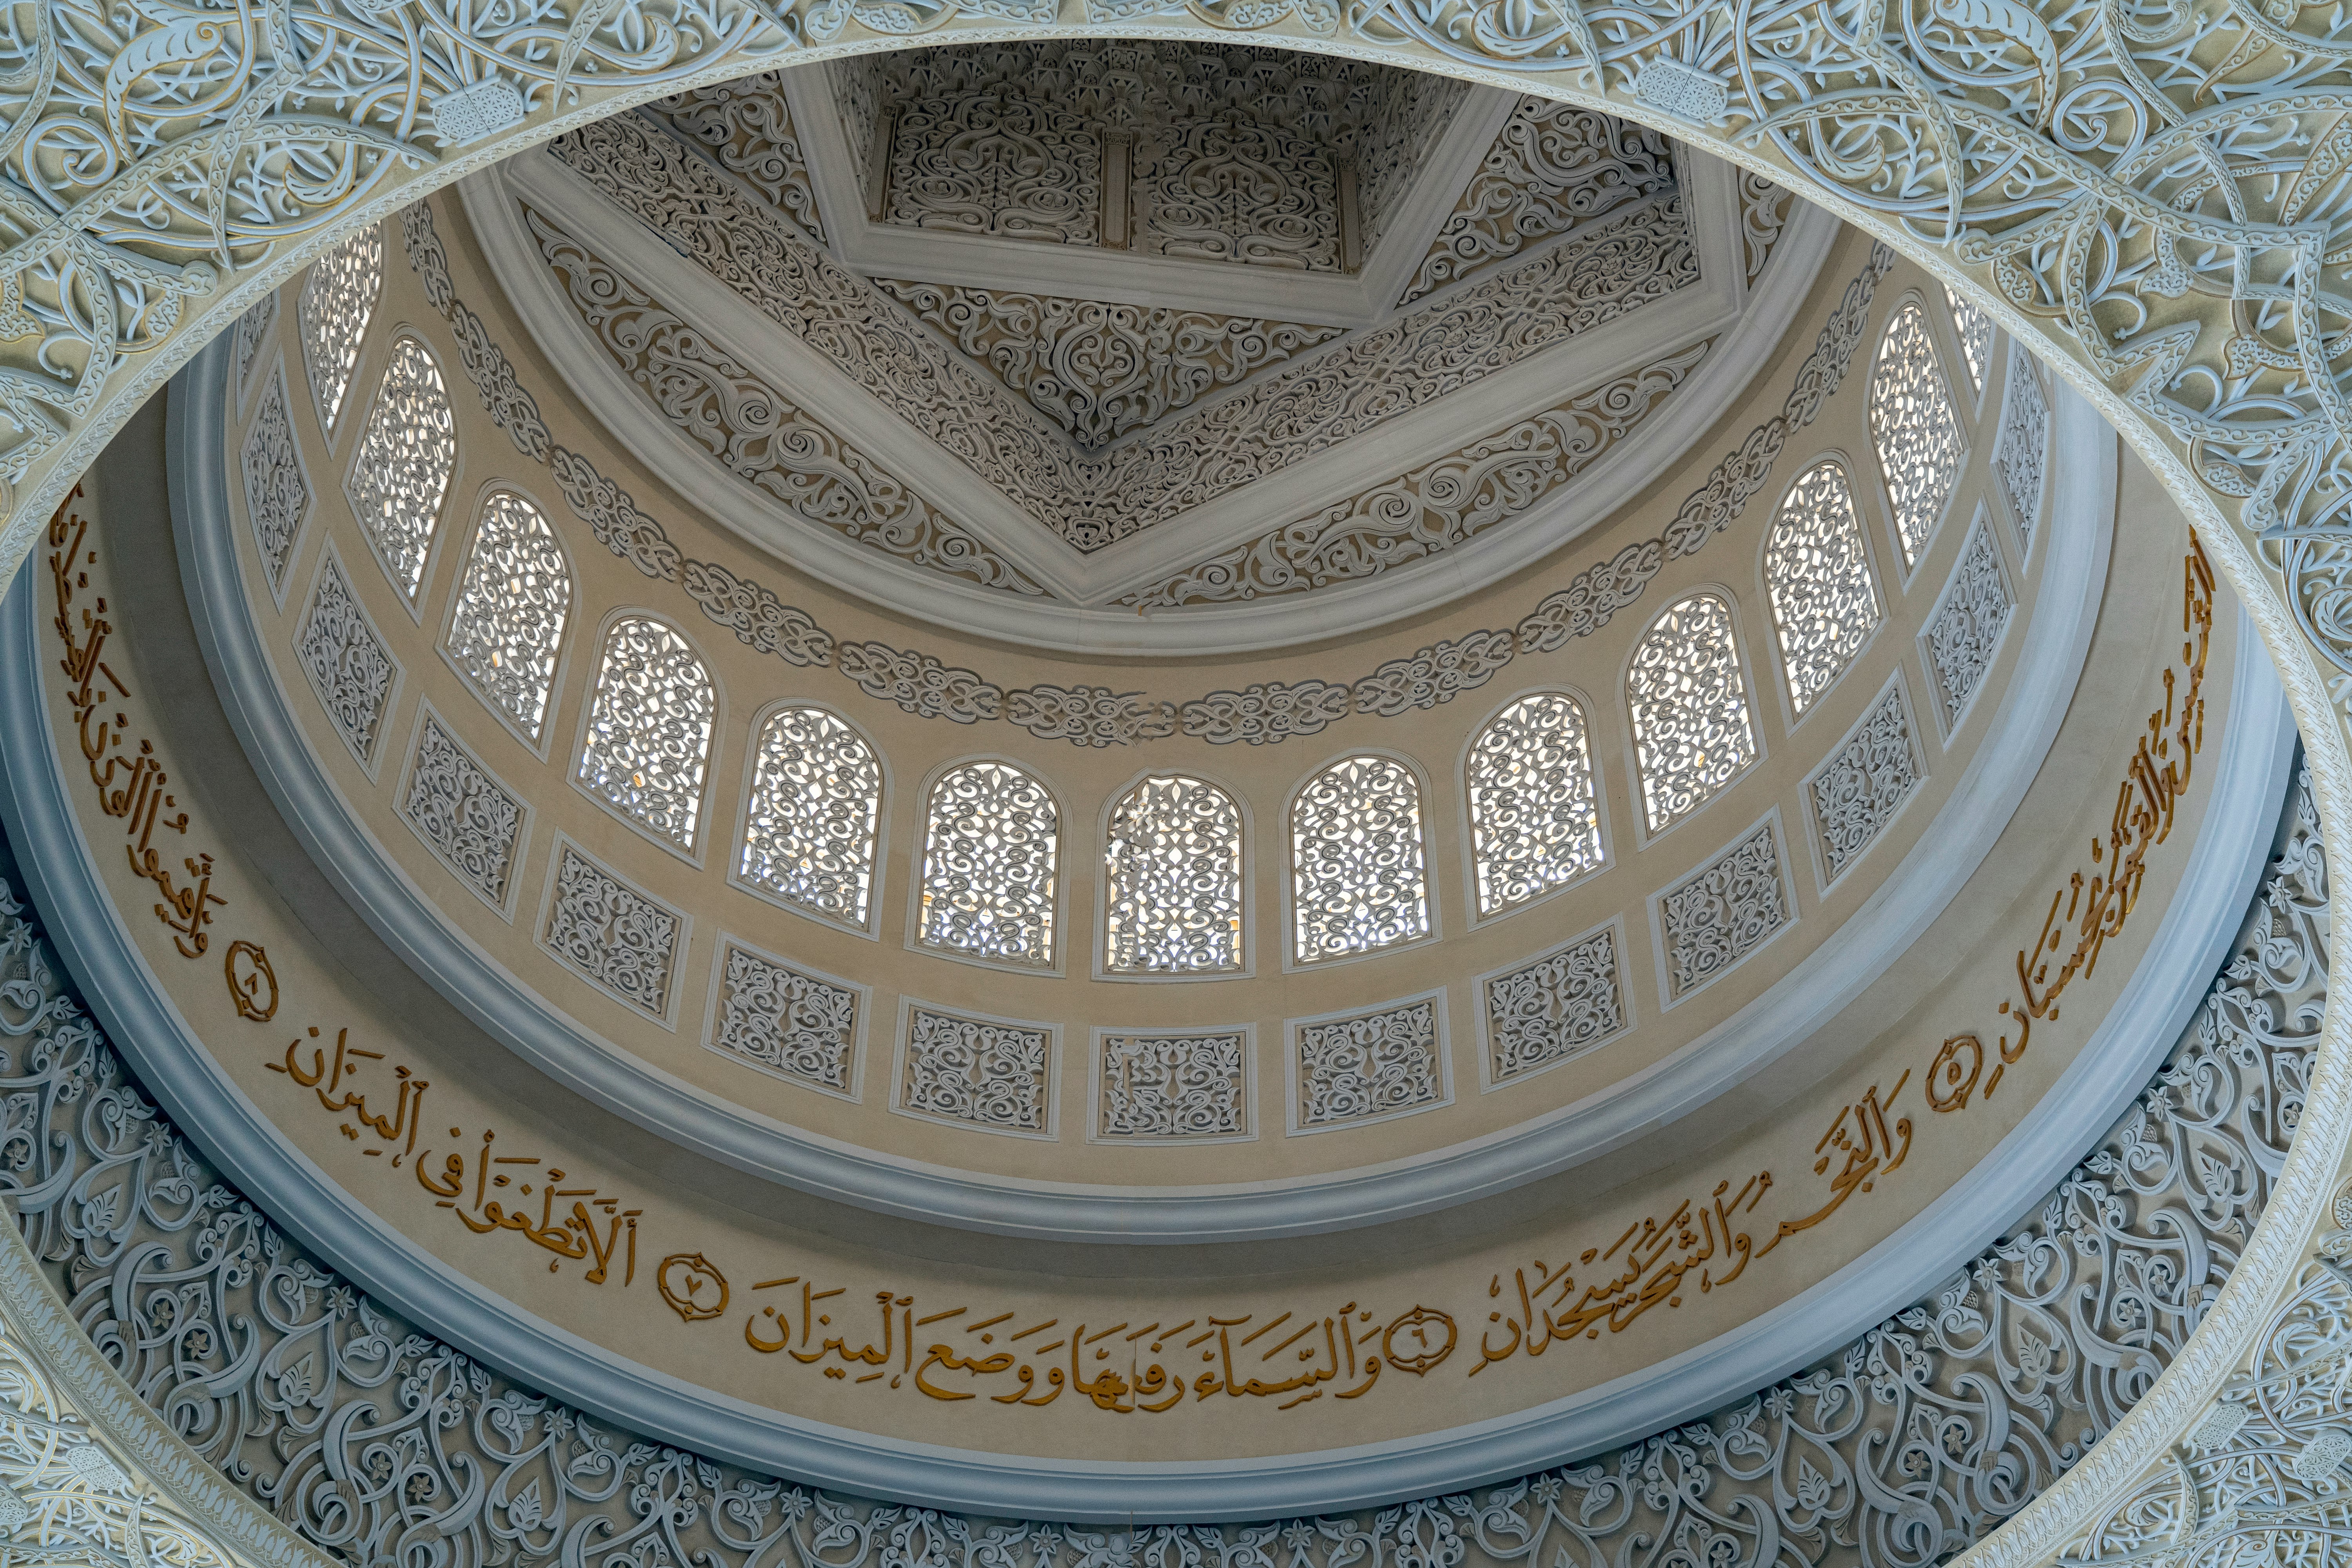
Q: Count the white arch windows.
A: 13